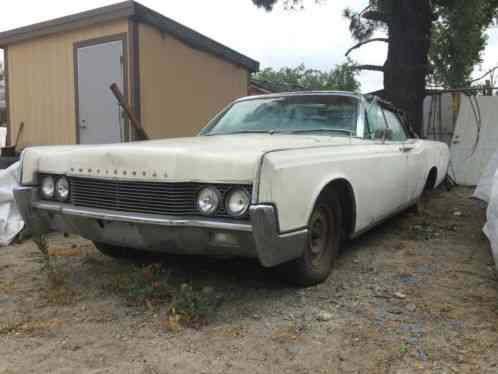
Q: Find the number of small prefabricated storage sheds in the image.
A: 1